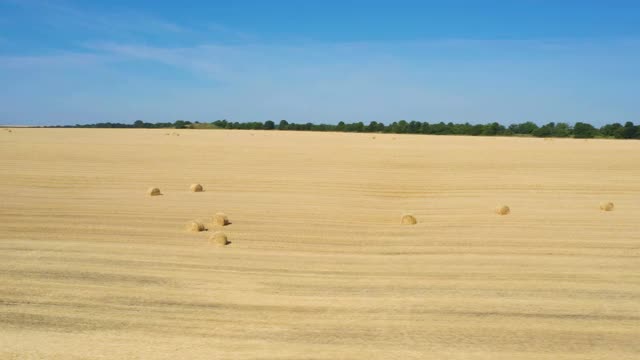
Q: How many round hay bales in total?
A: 8